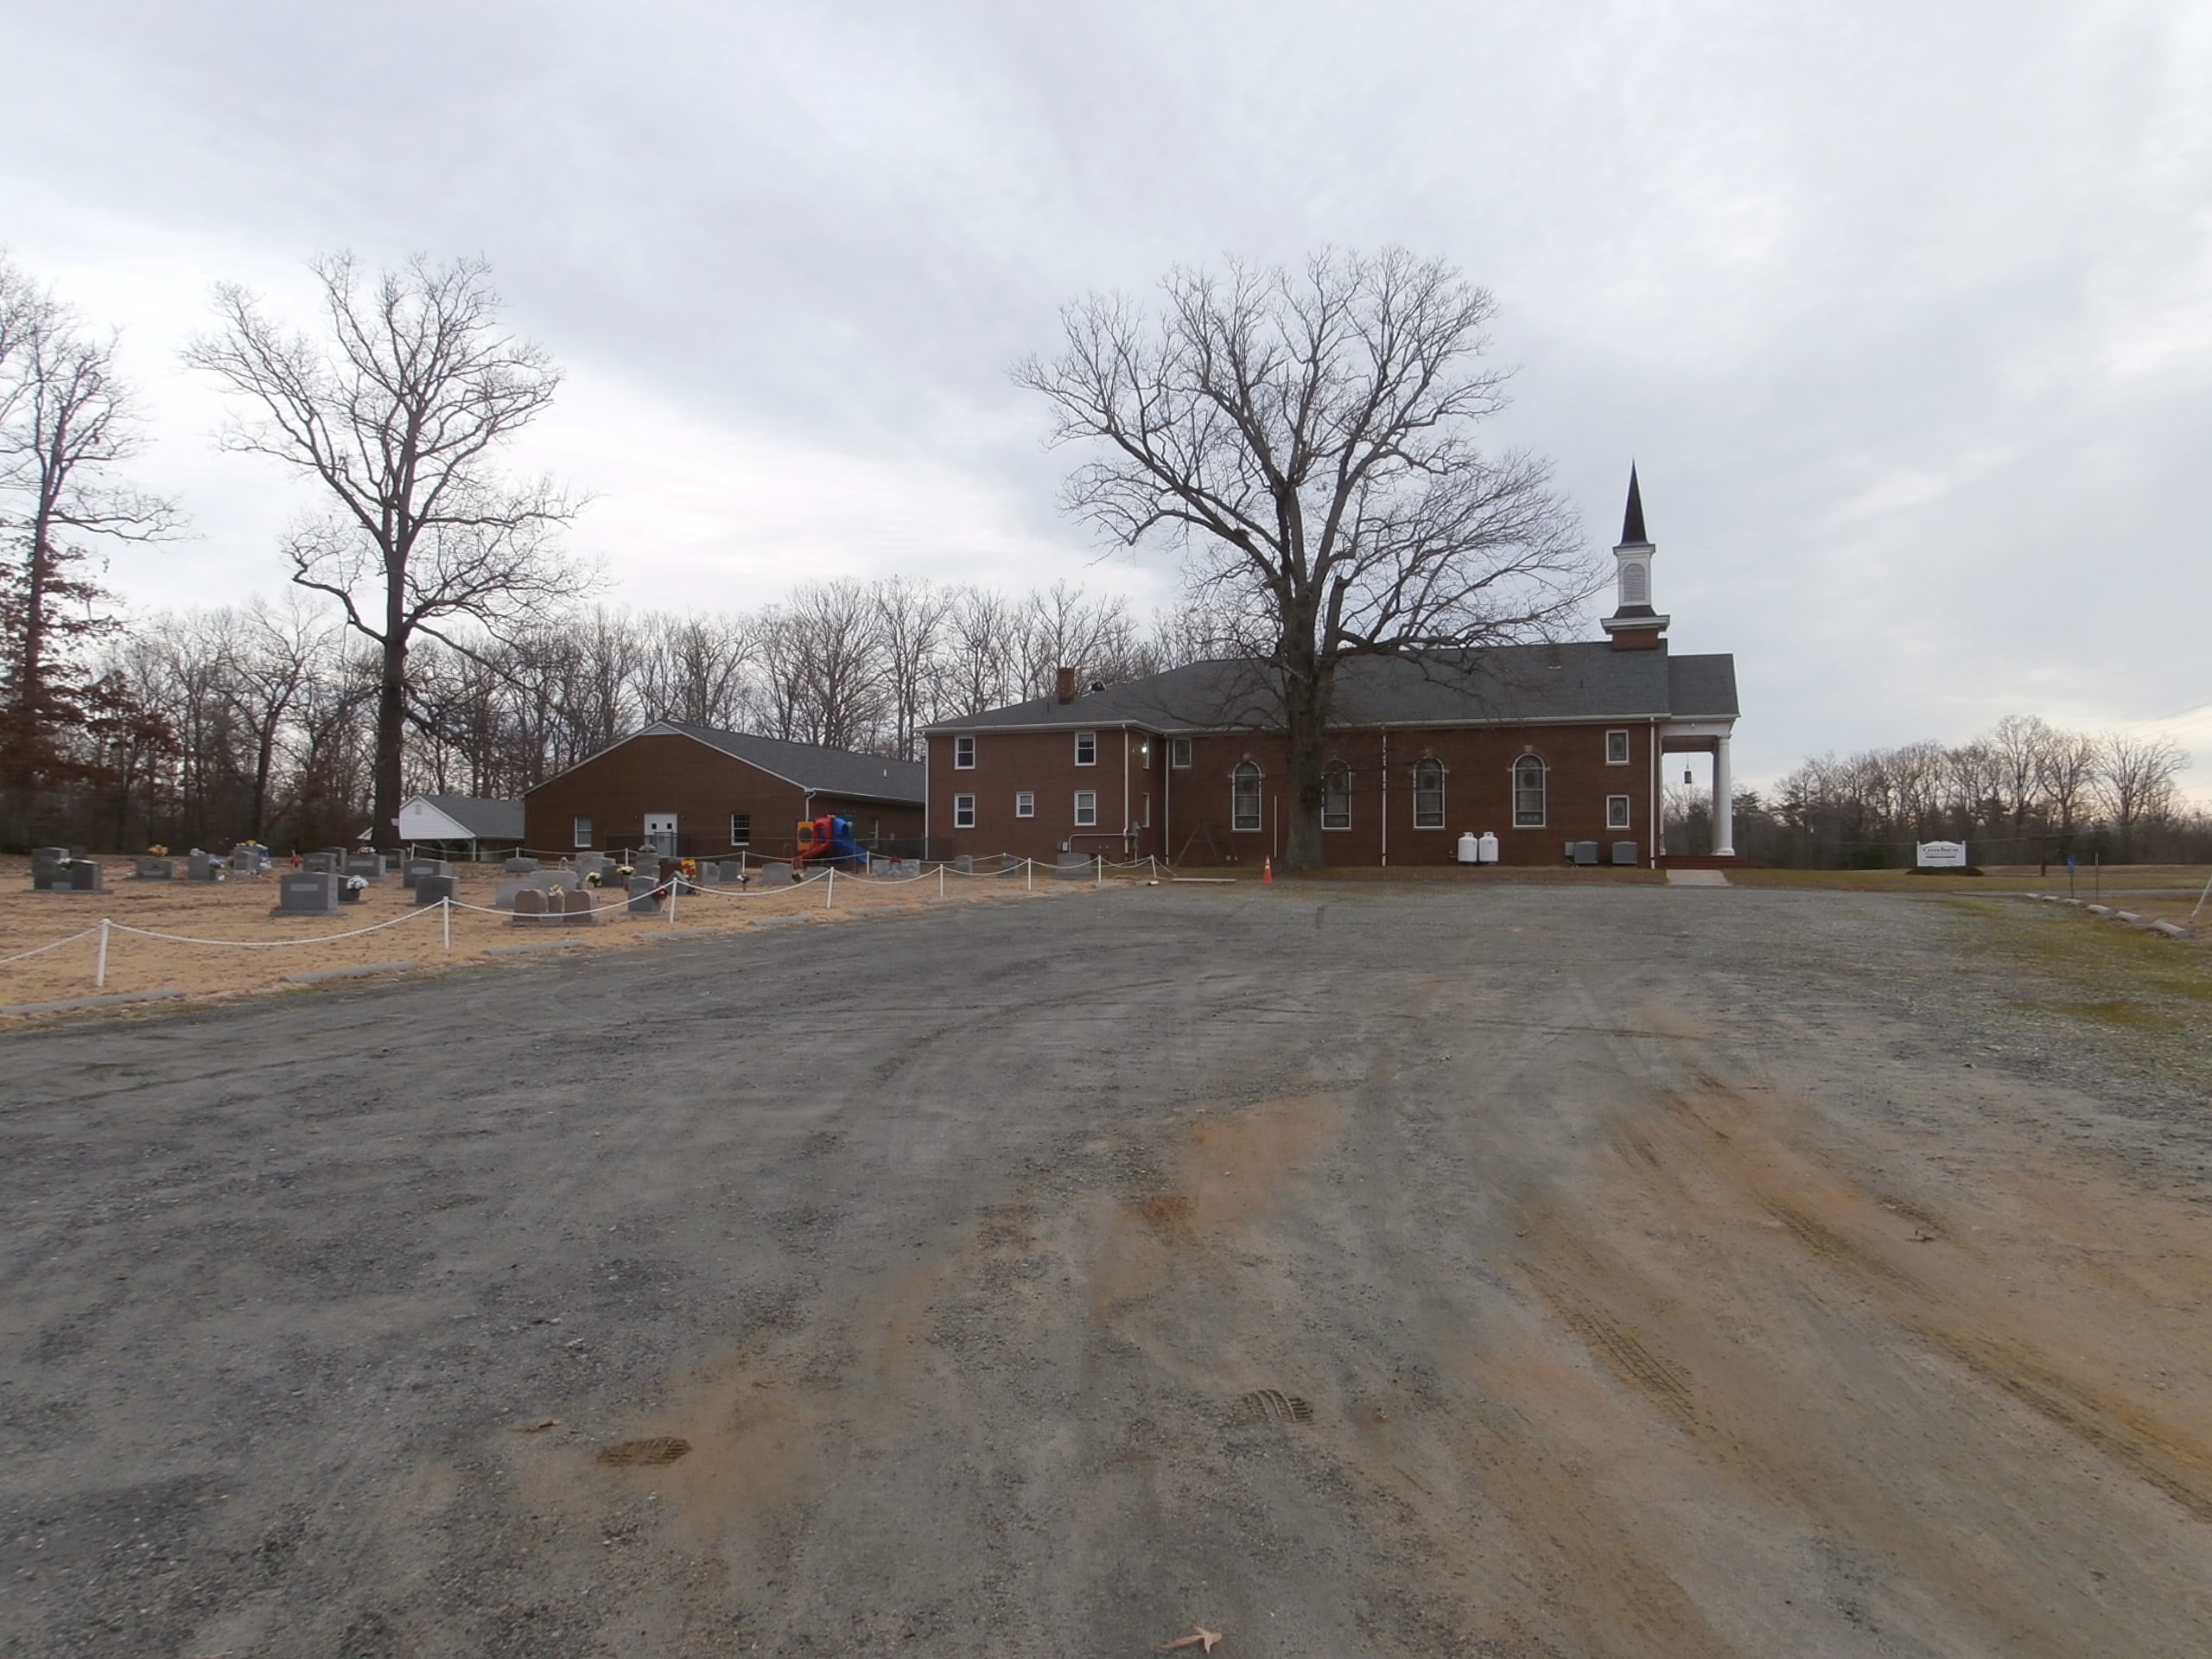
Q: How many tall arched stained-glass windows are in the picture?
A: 4